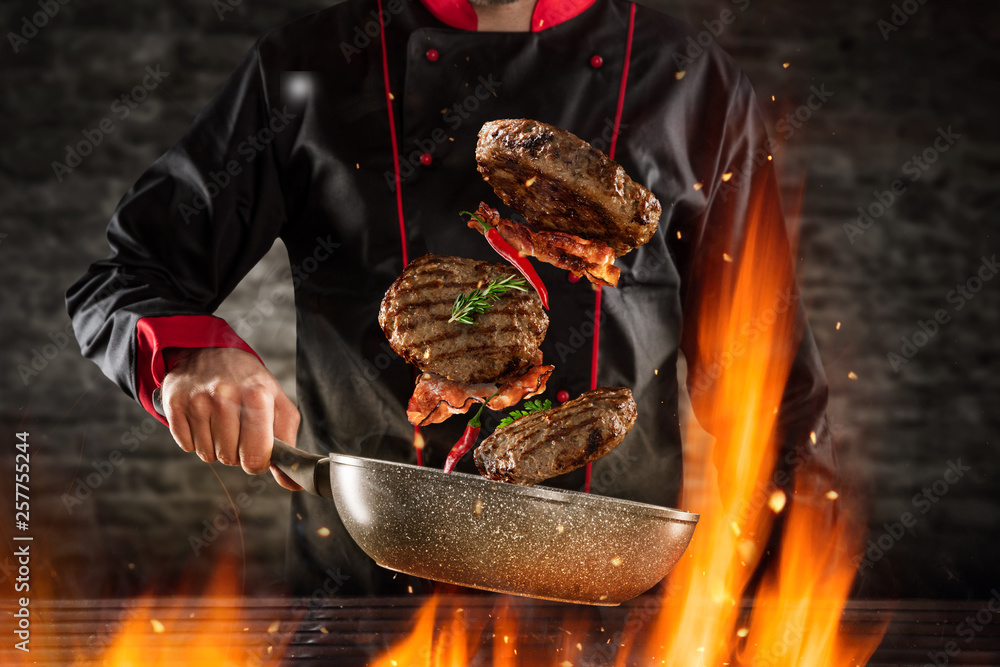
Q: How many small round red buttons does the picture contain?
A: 5